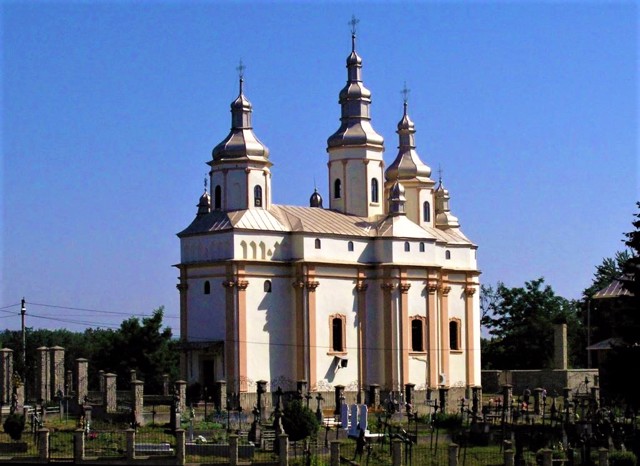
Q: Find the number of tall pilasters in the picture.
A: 11